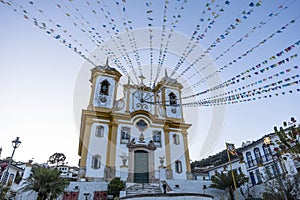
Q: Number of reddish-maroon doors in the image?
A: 2